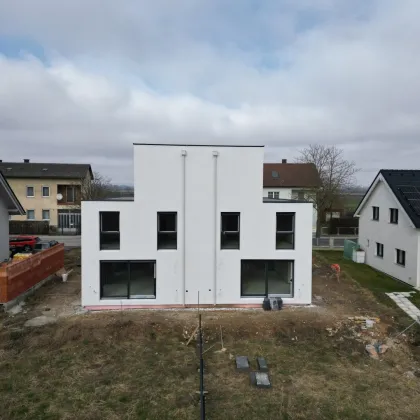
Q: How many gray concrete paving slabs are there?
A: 3